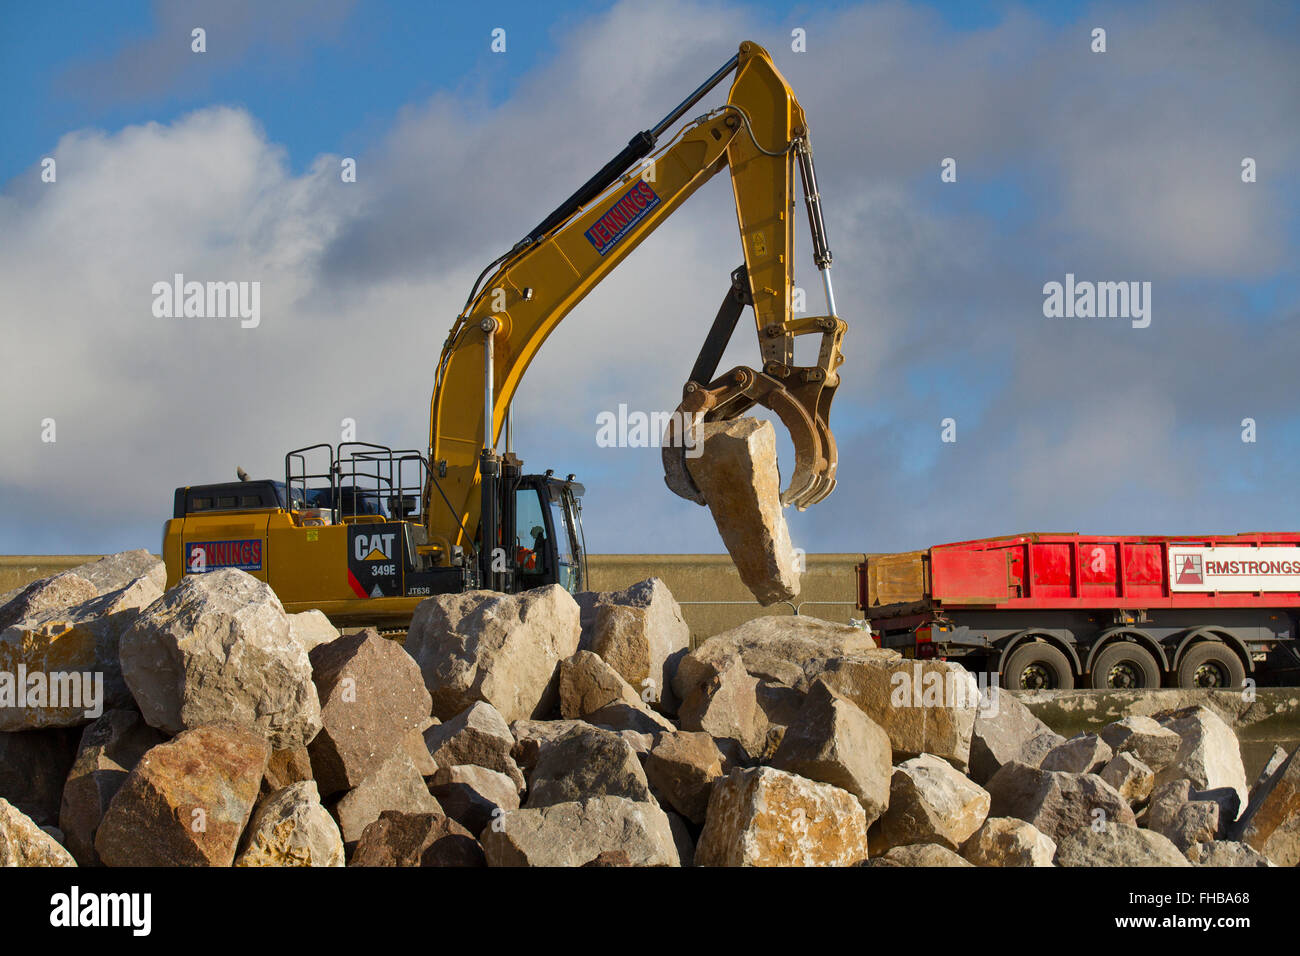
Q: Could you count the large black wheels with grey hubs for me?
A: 3